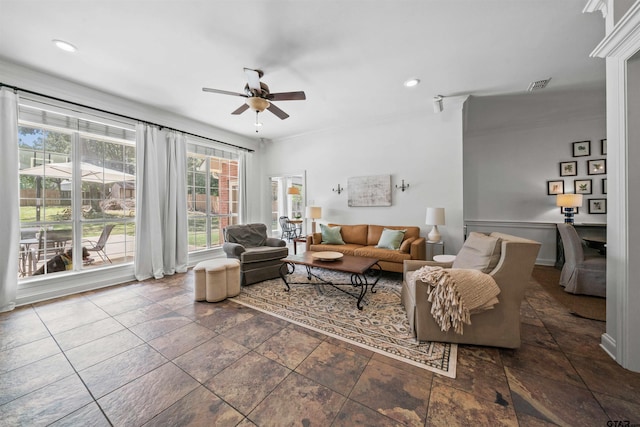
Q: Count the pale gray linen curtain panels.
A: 4